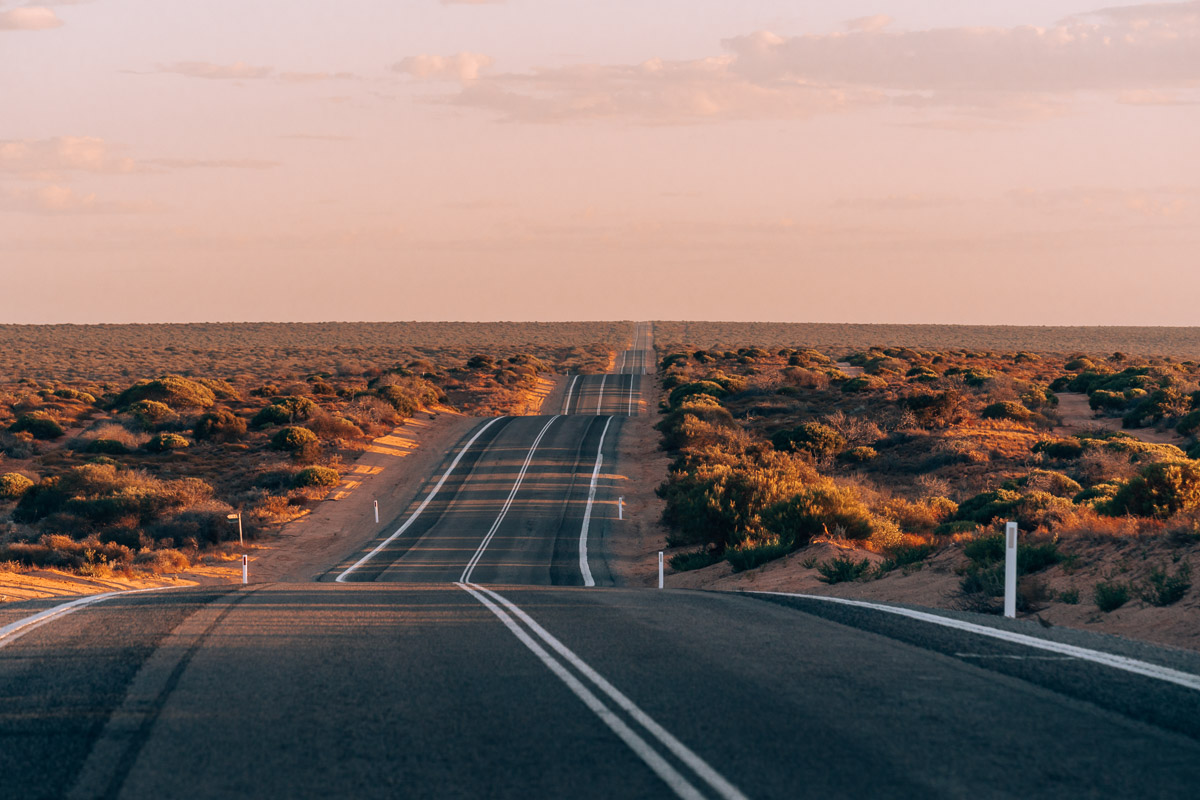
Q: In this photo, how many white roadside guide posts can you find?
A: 5